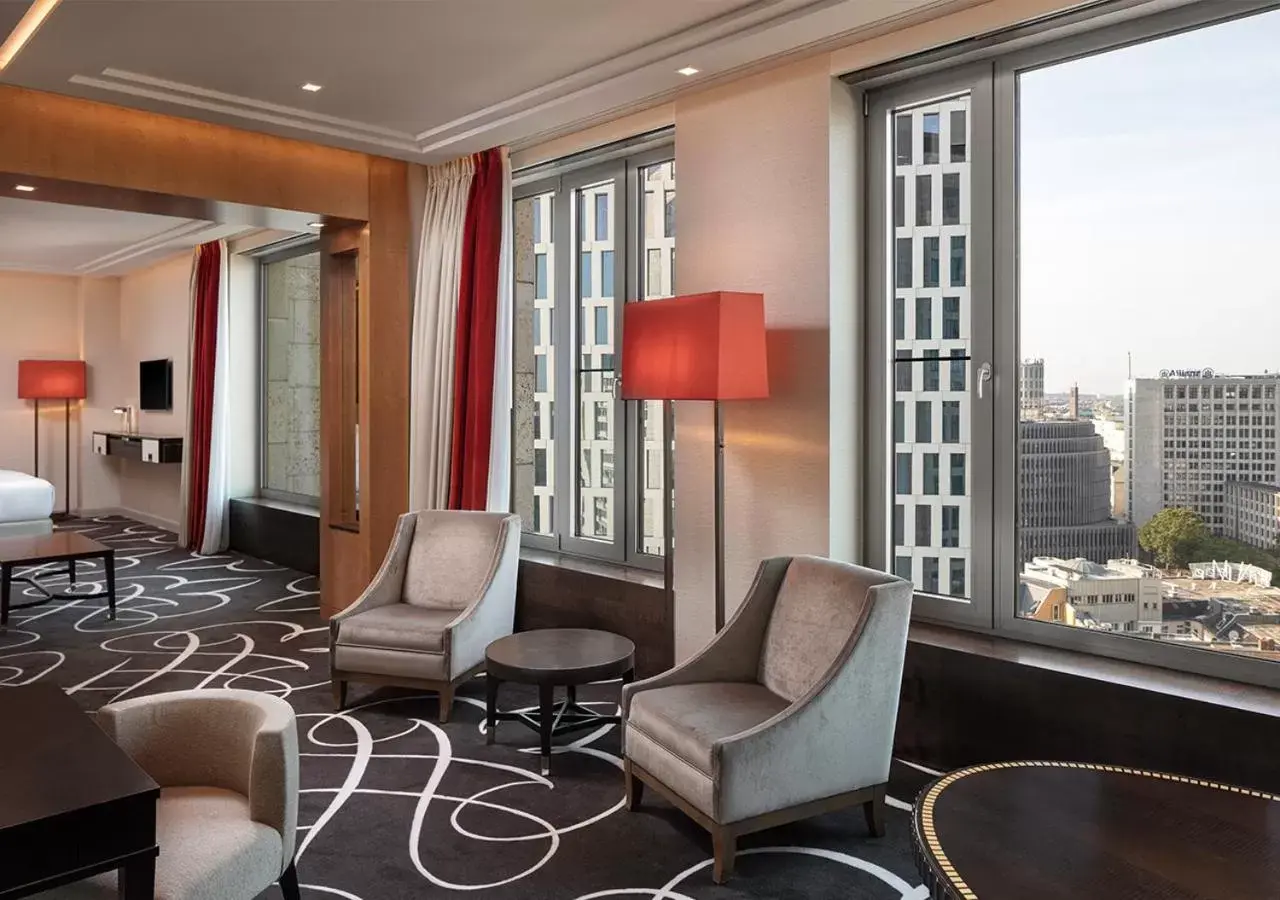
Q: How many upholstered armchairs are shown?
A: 3